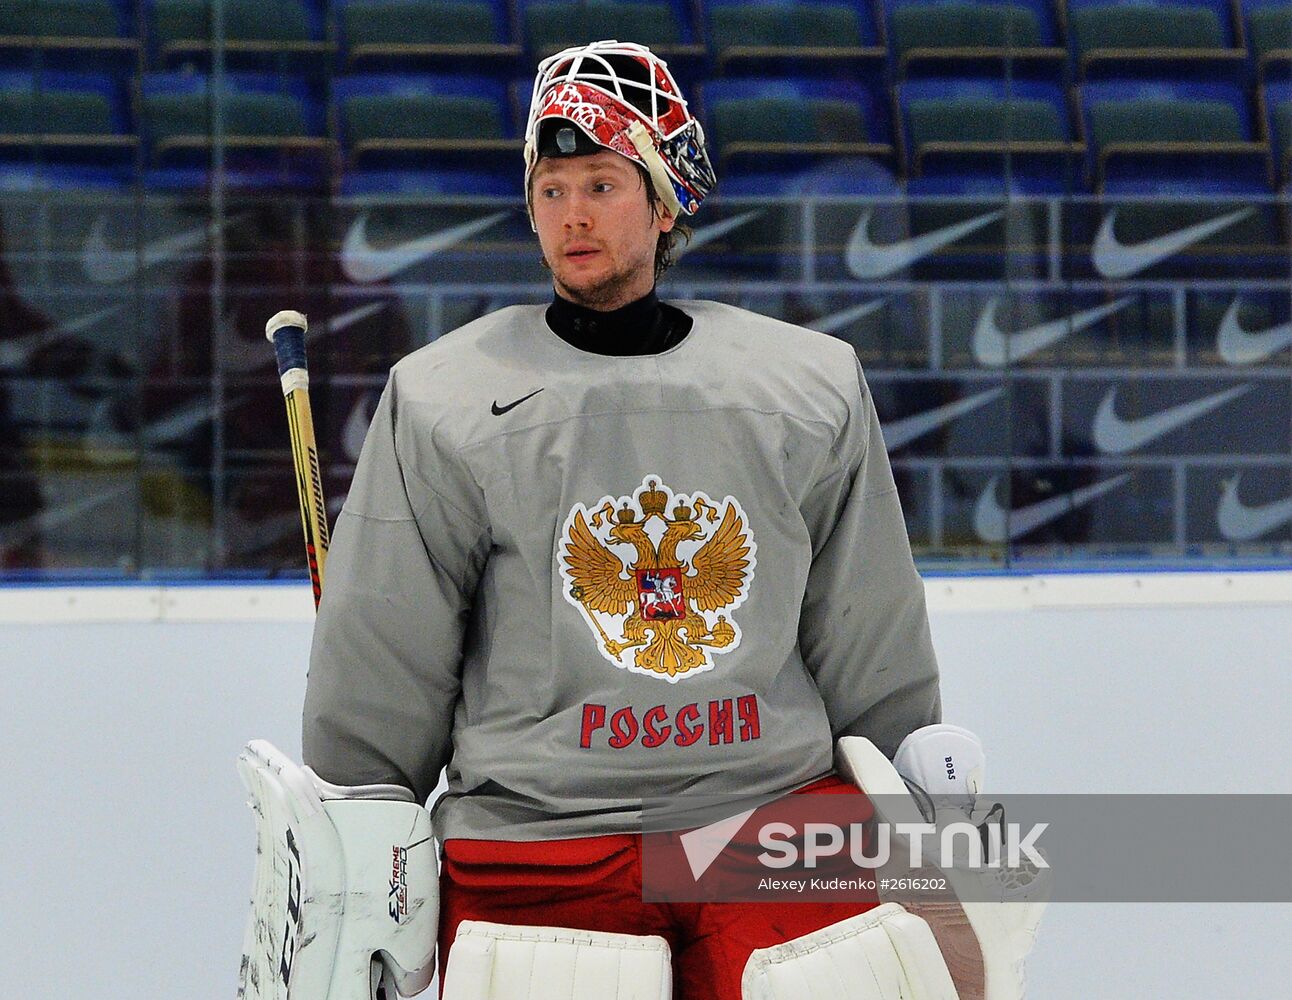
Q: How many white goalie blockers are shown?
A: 1